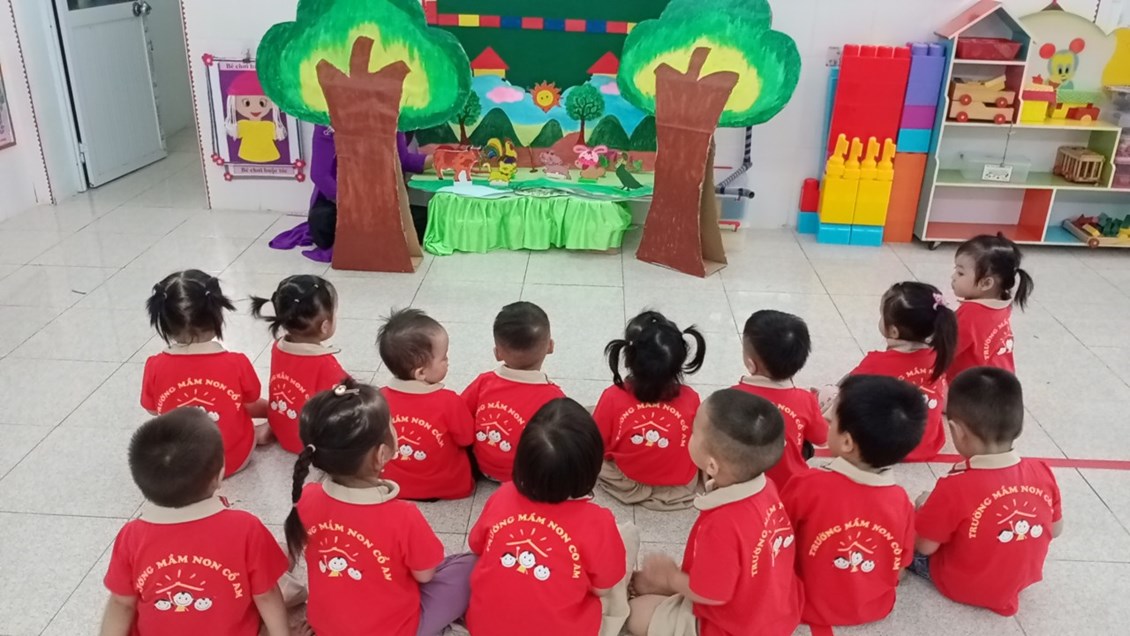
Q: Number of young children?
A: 14